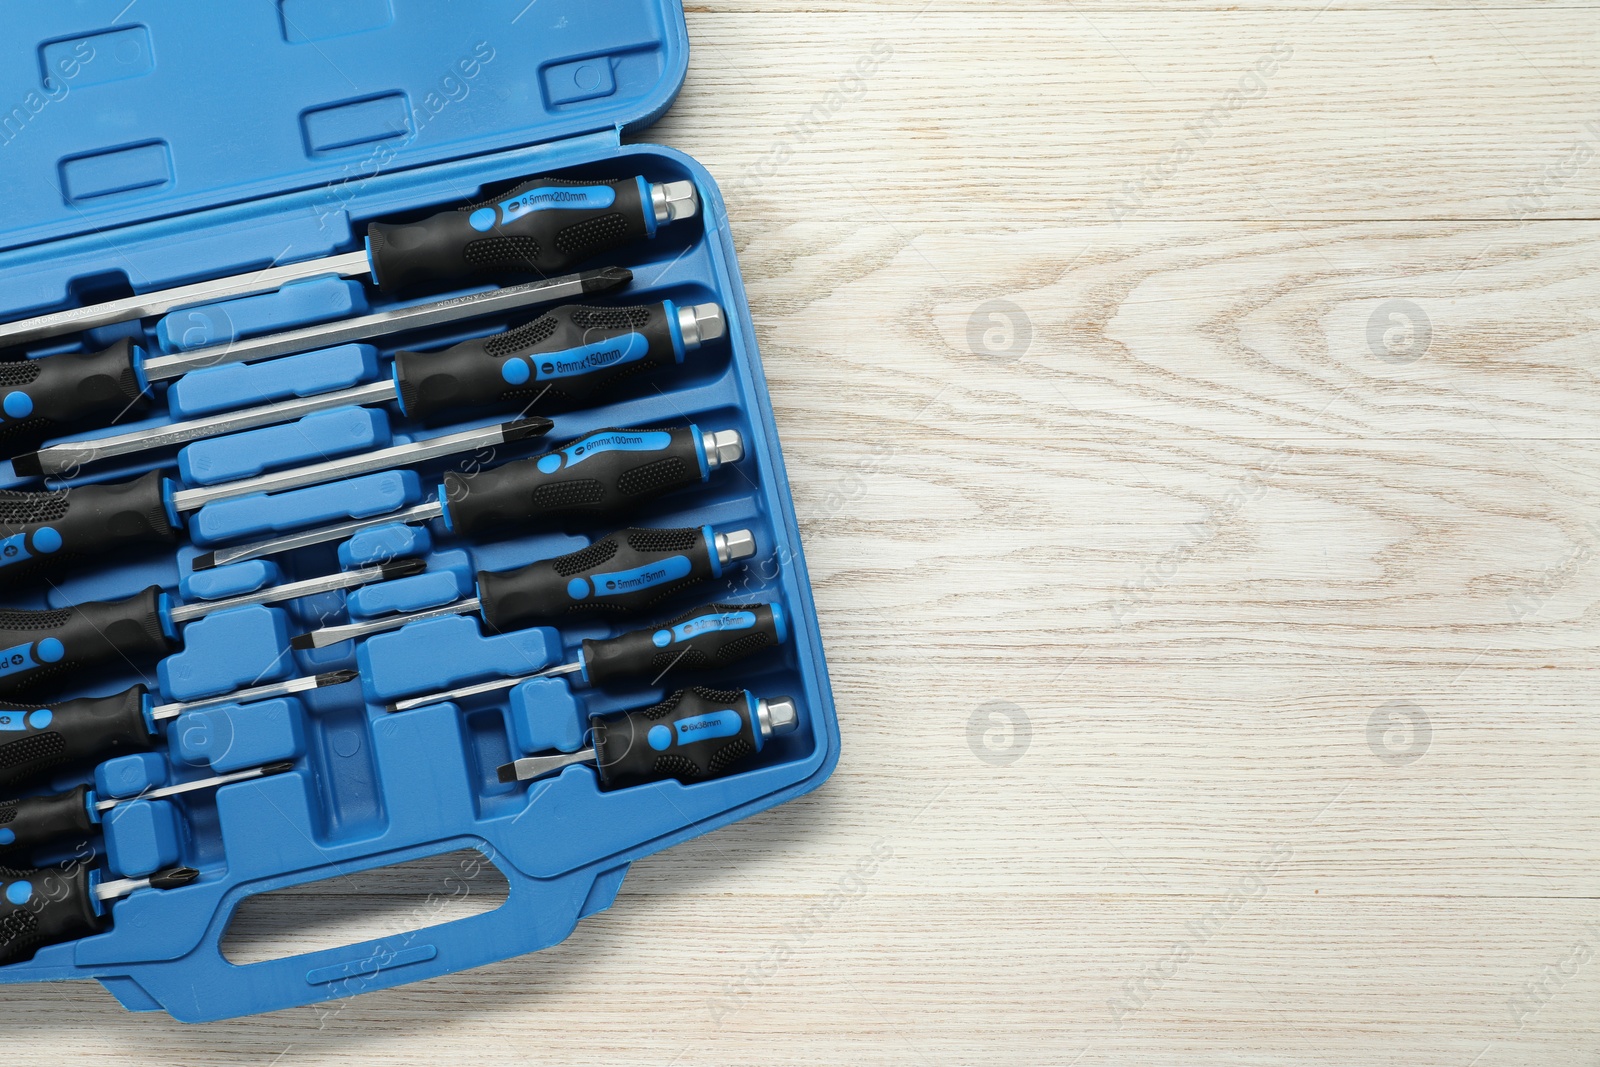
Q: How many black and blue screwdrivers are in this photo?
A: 12